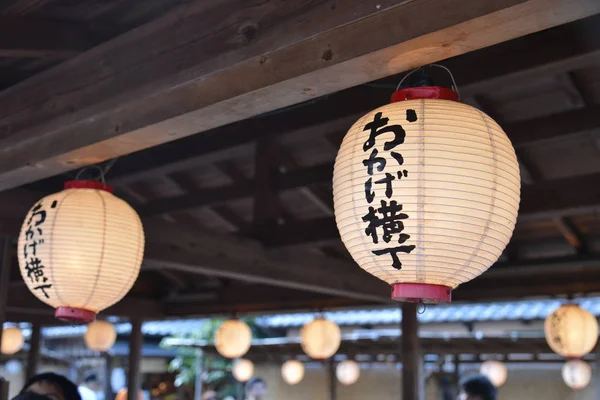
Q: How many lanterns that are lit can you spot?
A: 12